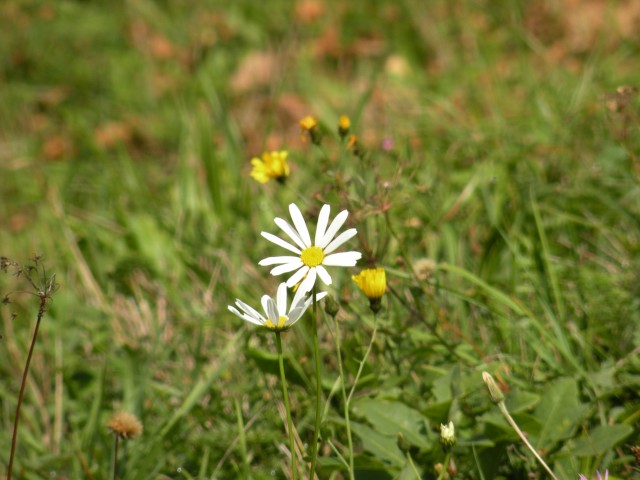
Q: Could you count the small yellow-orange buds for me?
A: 3